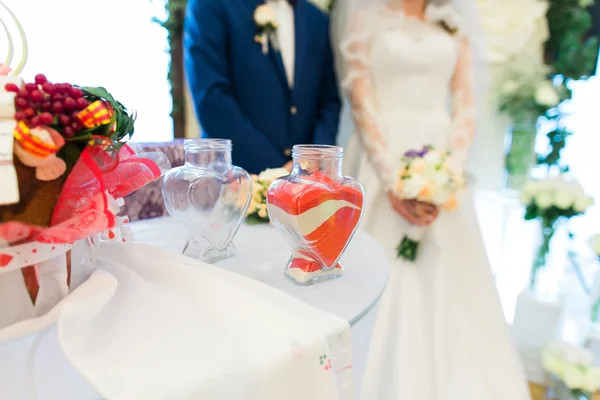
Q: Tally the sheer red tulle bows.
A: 1